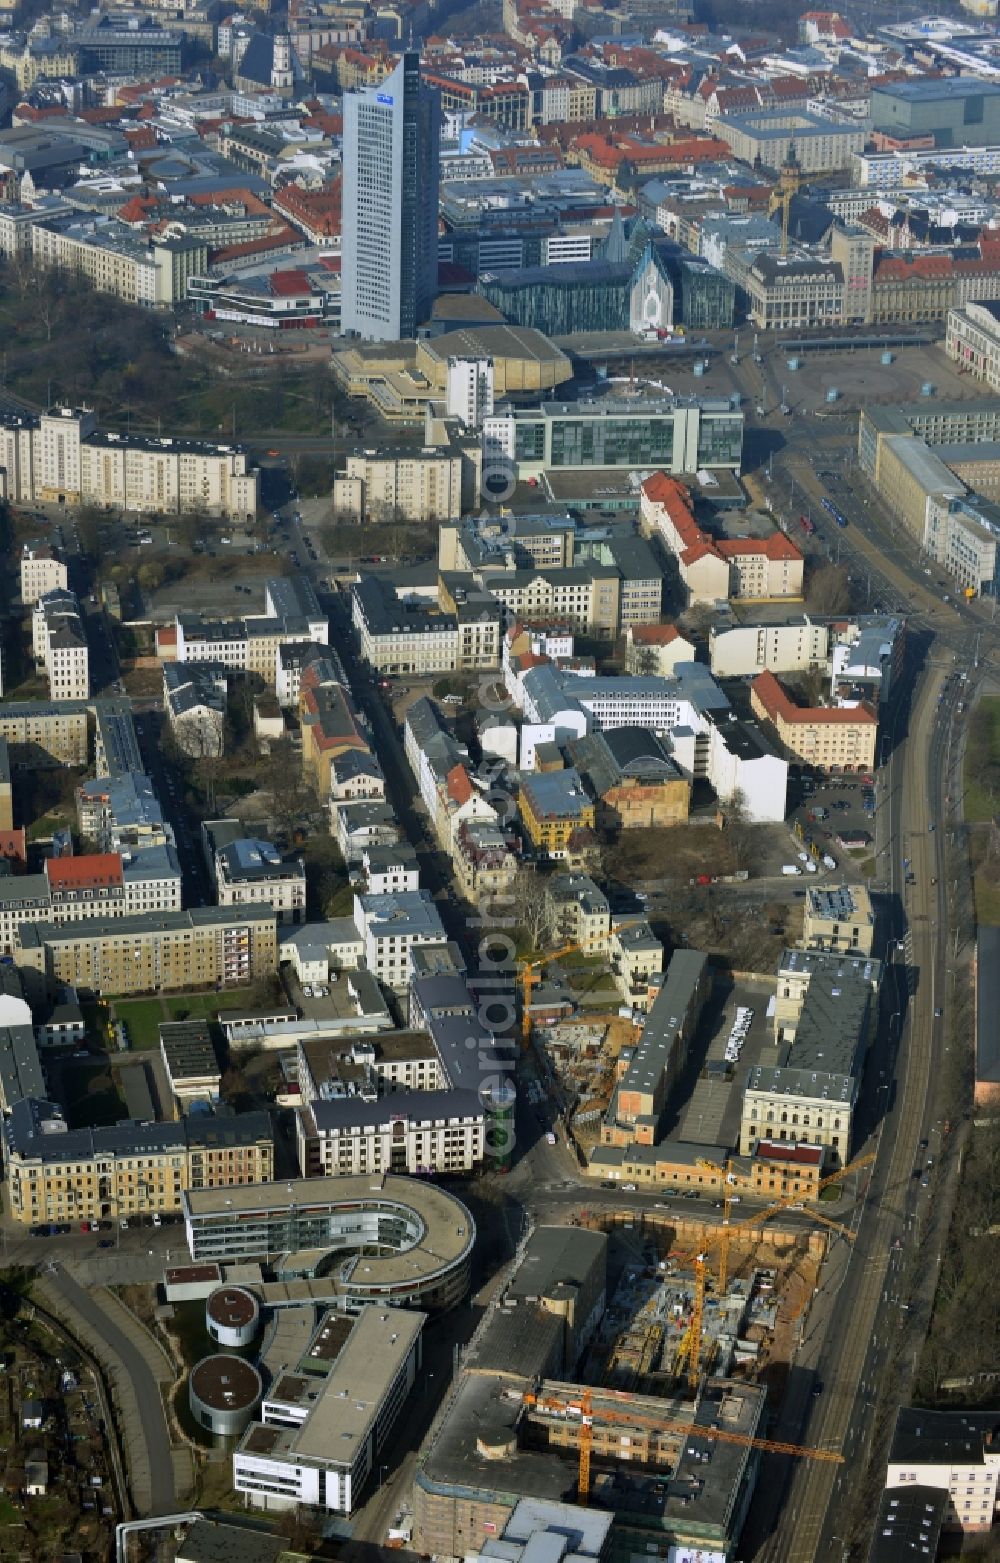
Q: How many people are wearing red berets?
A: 0